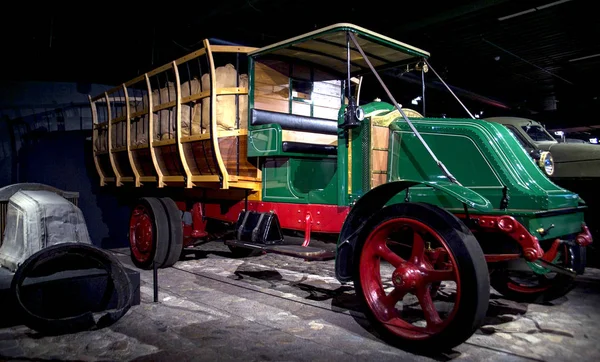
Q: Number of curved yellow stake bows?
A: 6